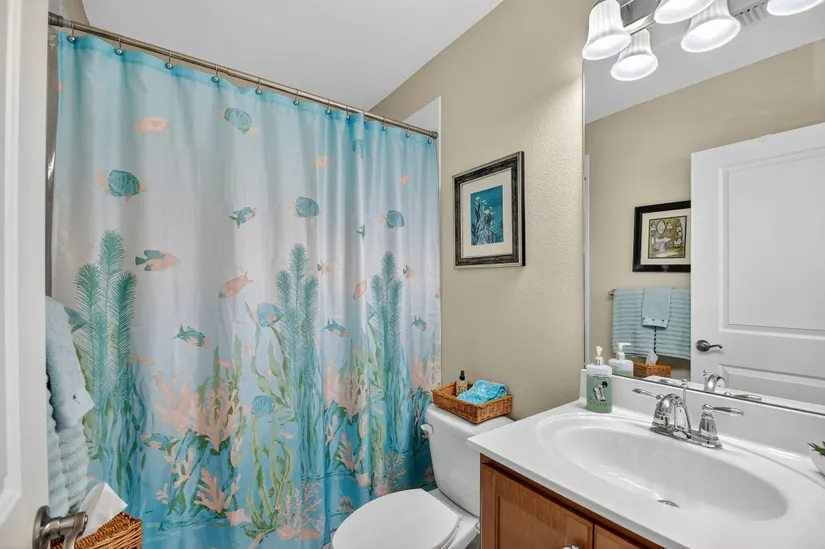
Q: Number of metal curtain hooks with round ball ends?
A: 11